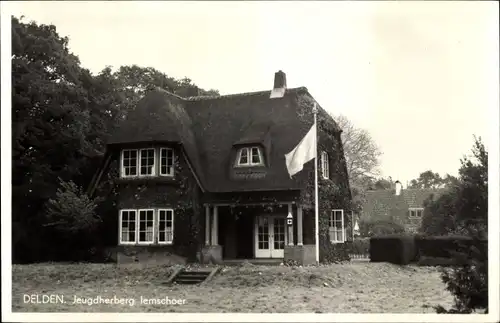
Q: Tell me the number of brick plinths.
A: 2